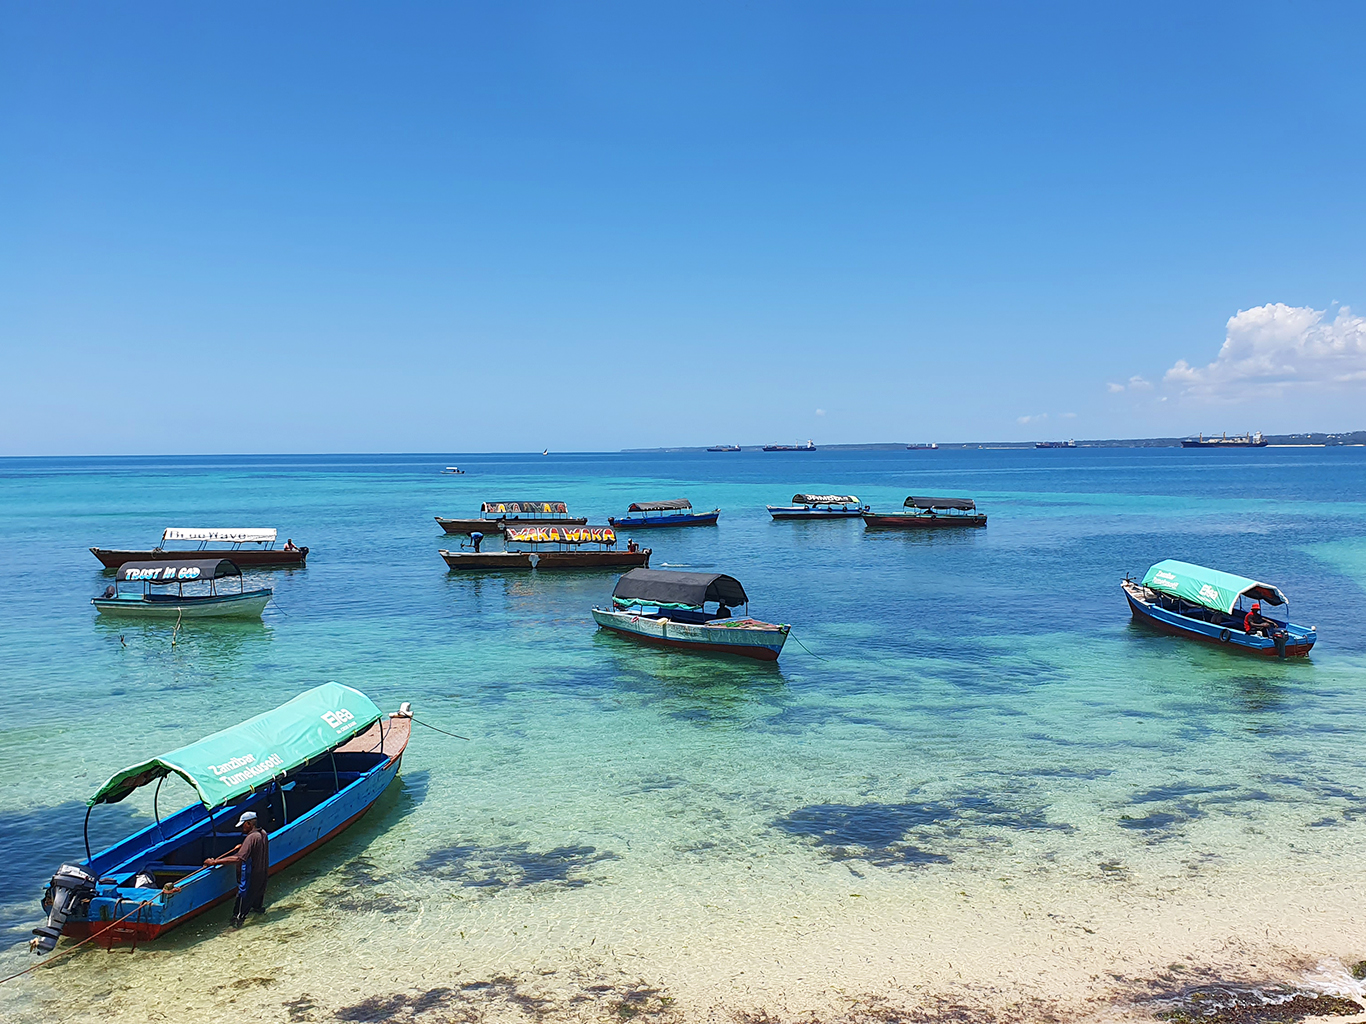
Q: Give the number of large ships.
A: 5